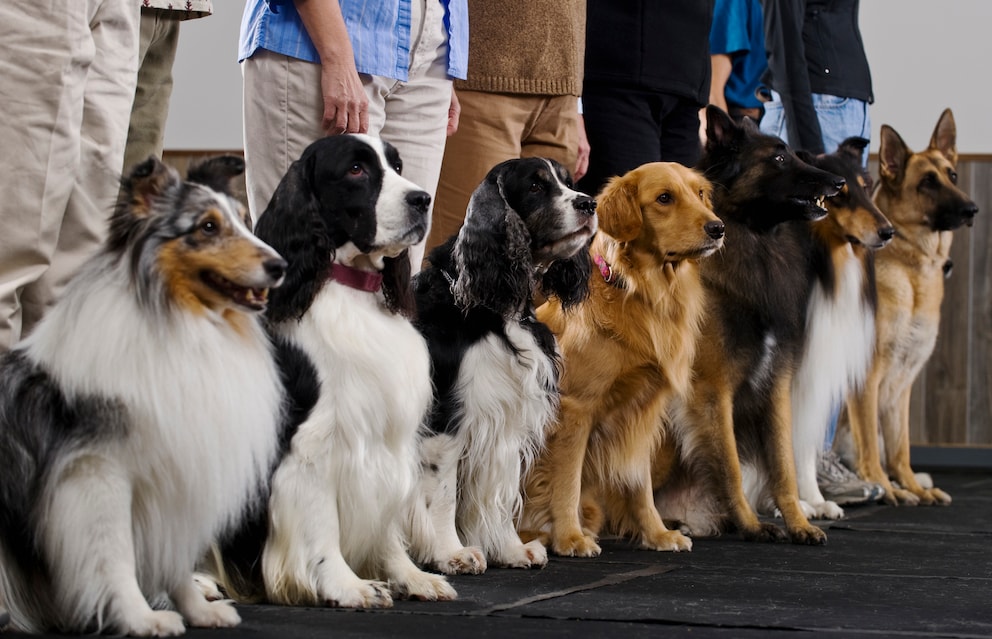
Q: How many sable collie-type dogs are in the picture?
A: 1